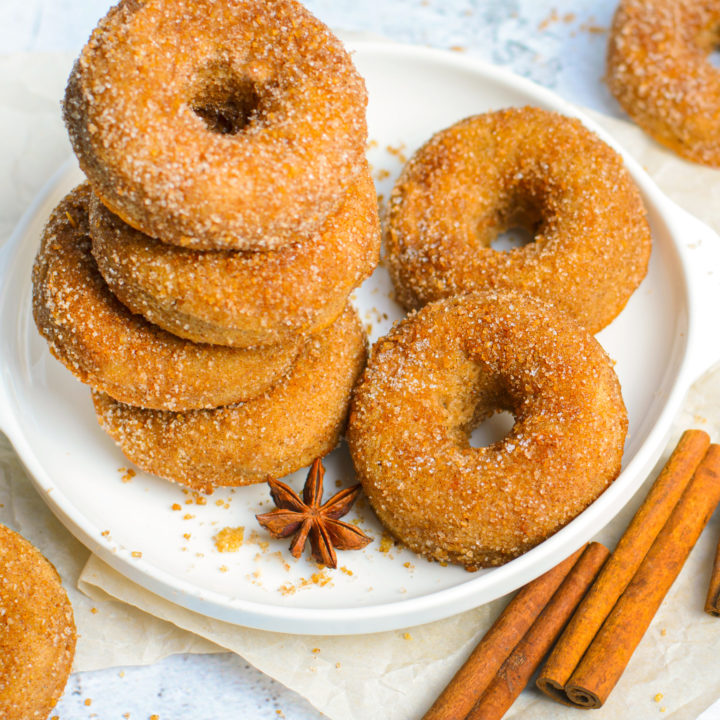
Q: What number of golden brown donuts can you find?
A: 8